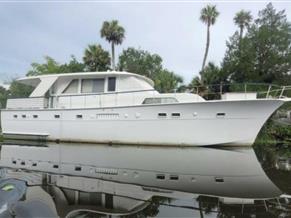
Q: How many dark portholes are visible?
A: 8